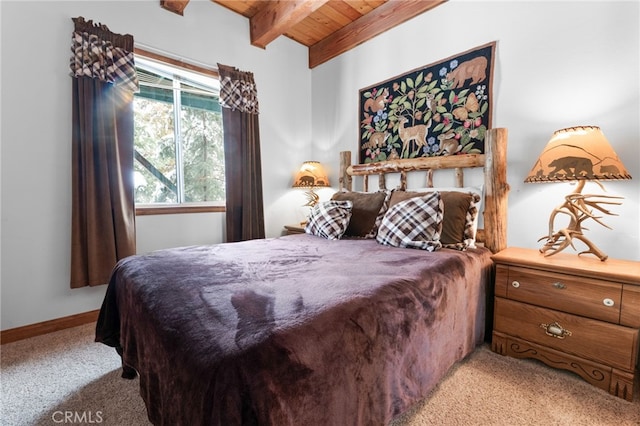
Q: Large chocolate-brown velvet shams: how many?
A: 2